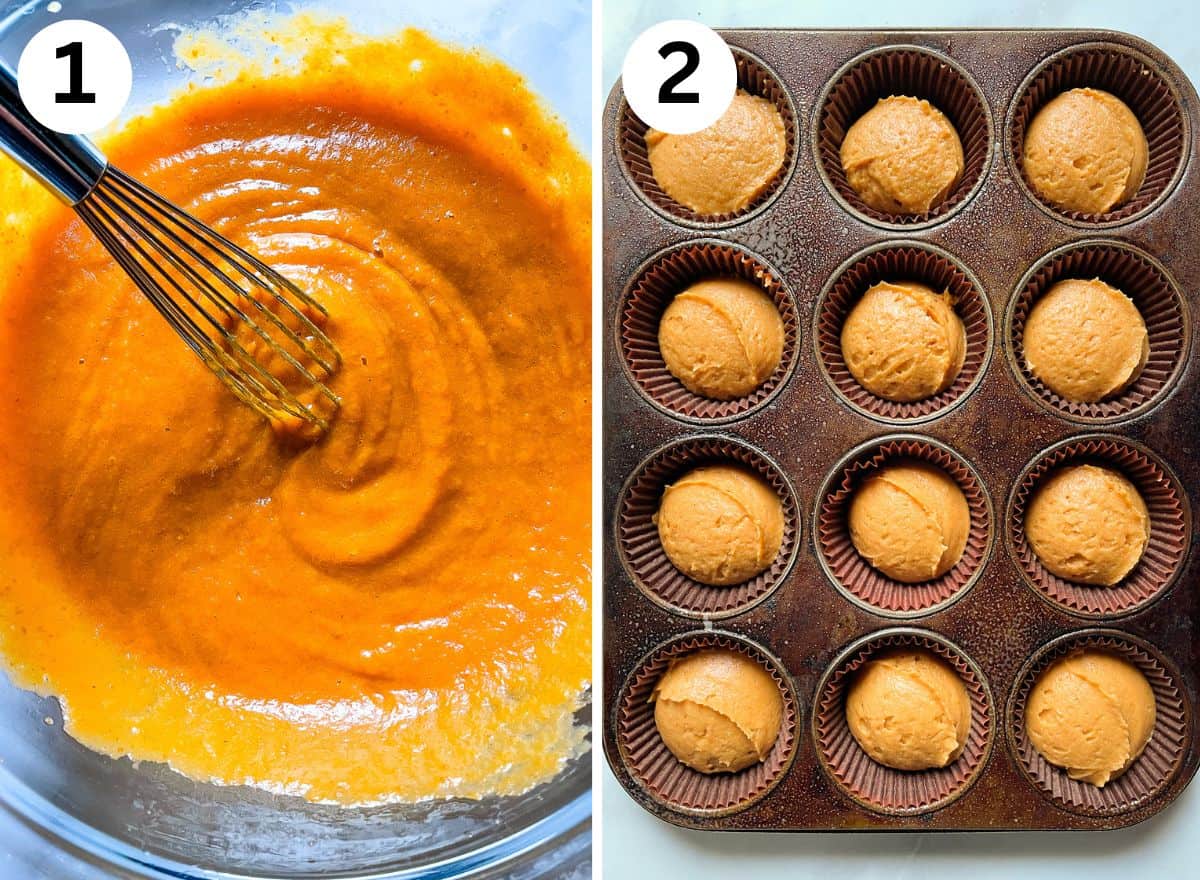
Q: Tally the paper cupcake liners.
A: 12